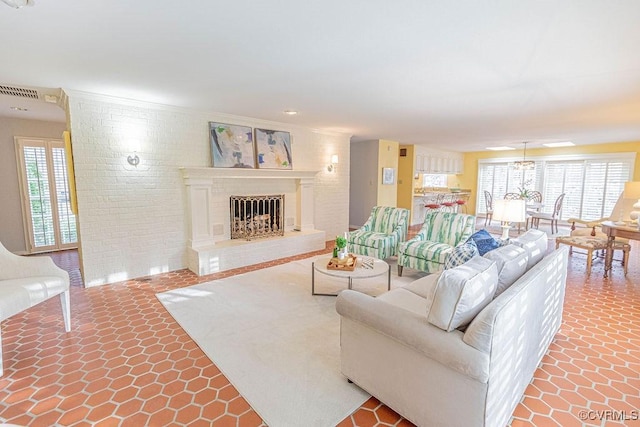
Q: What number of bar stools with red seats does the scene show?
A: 3